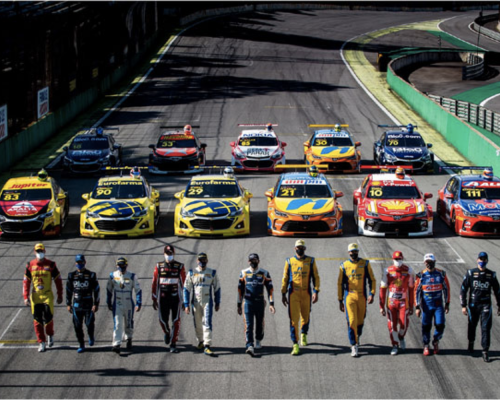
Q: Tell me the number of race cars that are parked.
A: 11